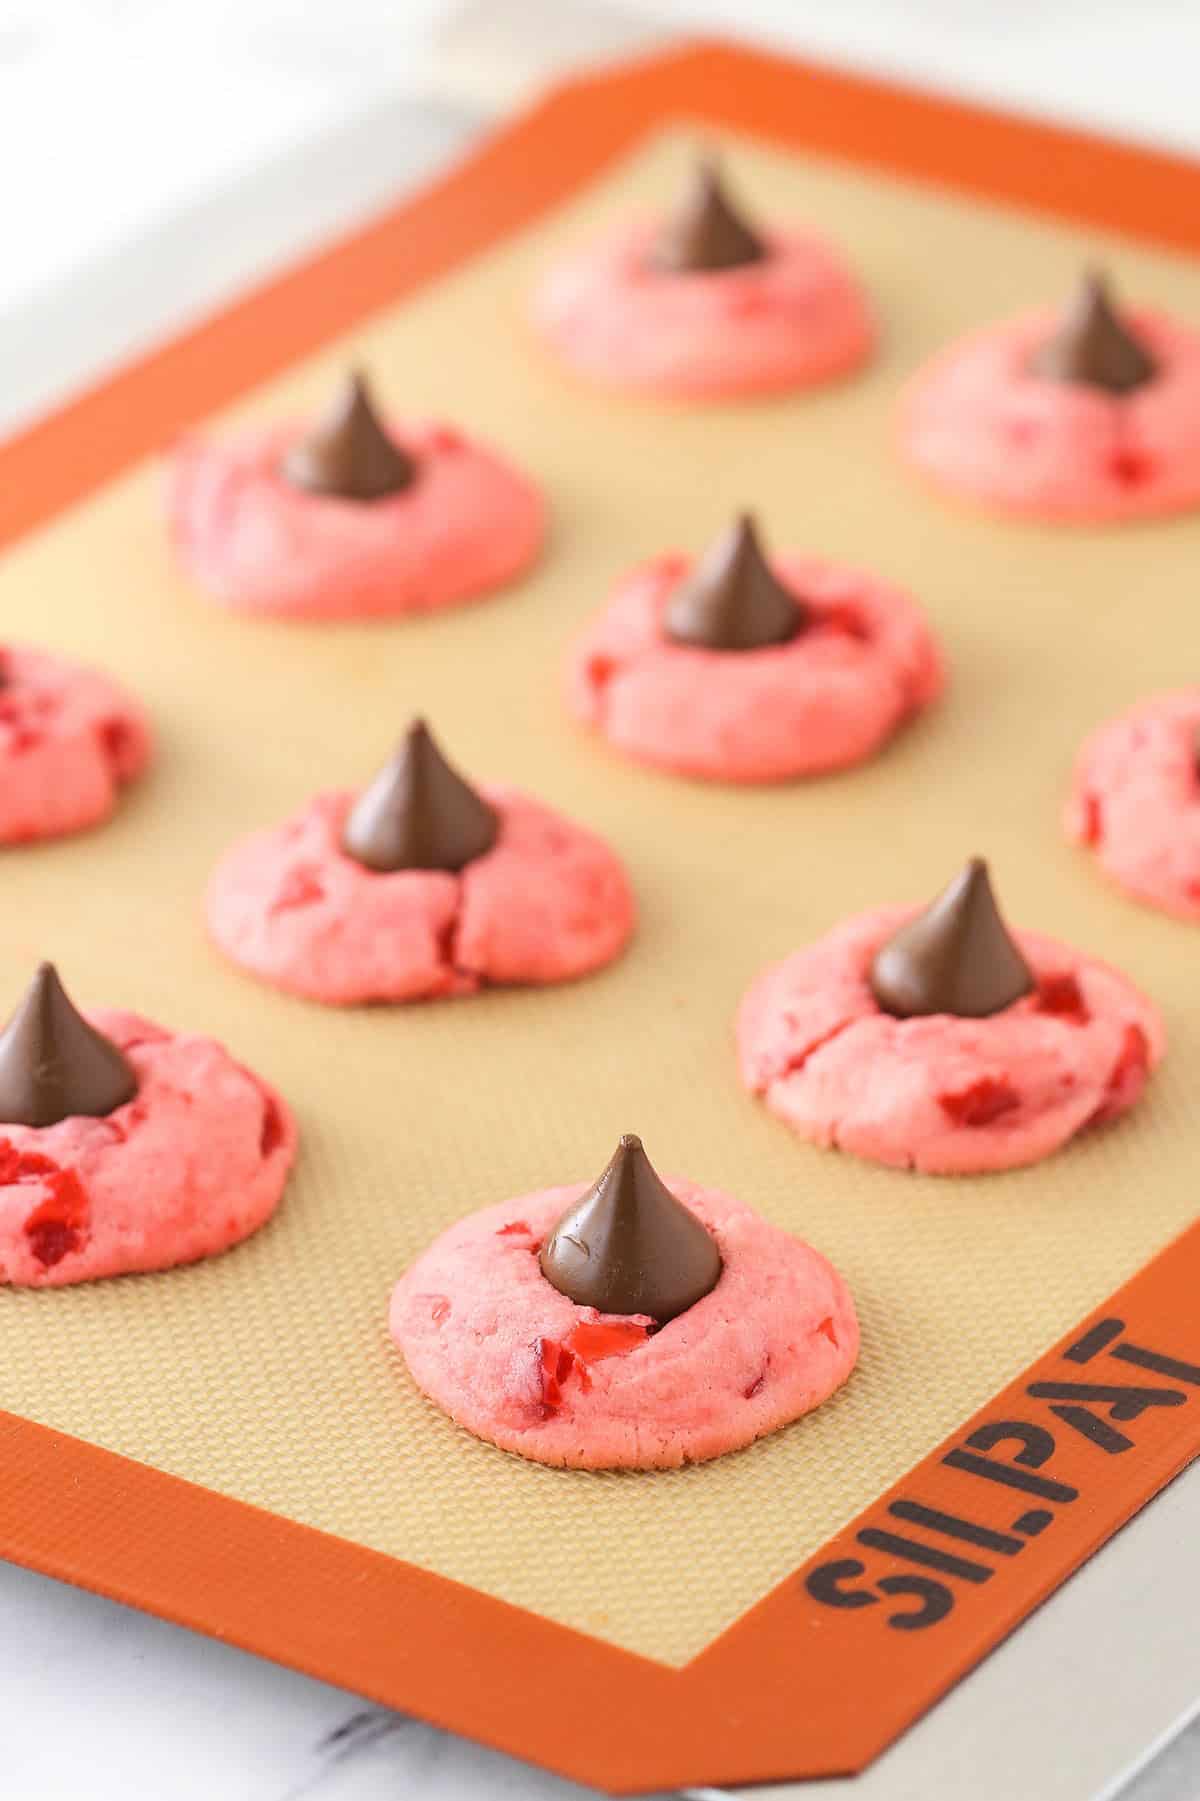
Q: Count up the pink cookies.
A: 10